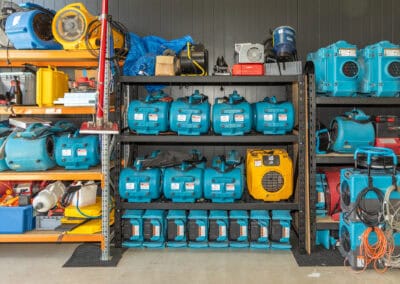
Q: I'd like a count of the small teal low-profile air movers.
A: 8